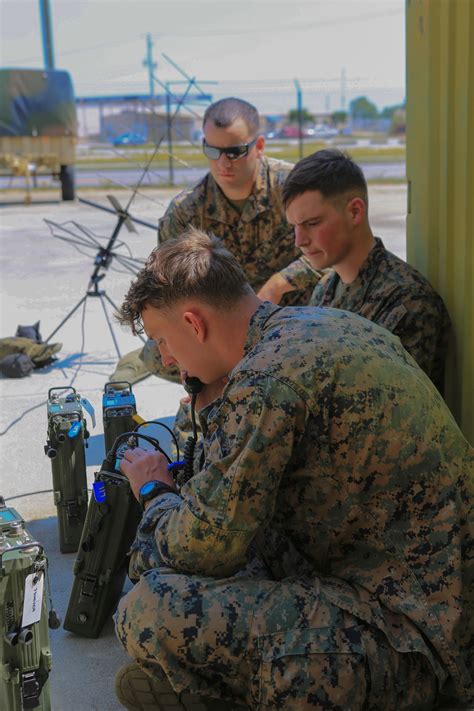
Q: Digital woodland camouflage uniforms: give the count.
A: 3